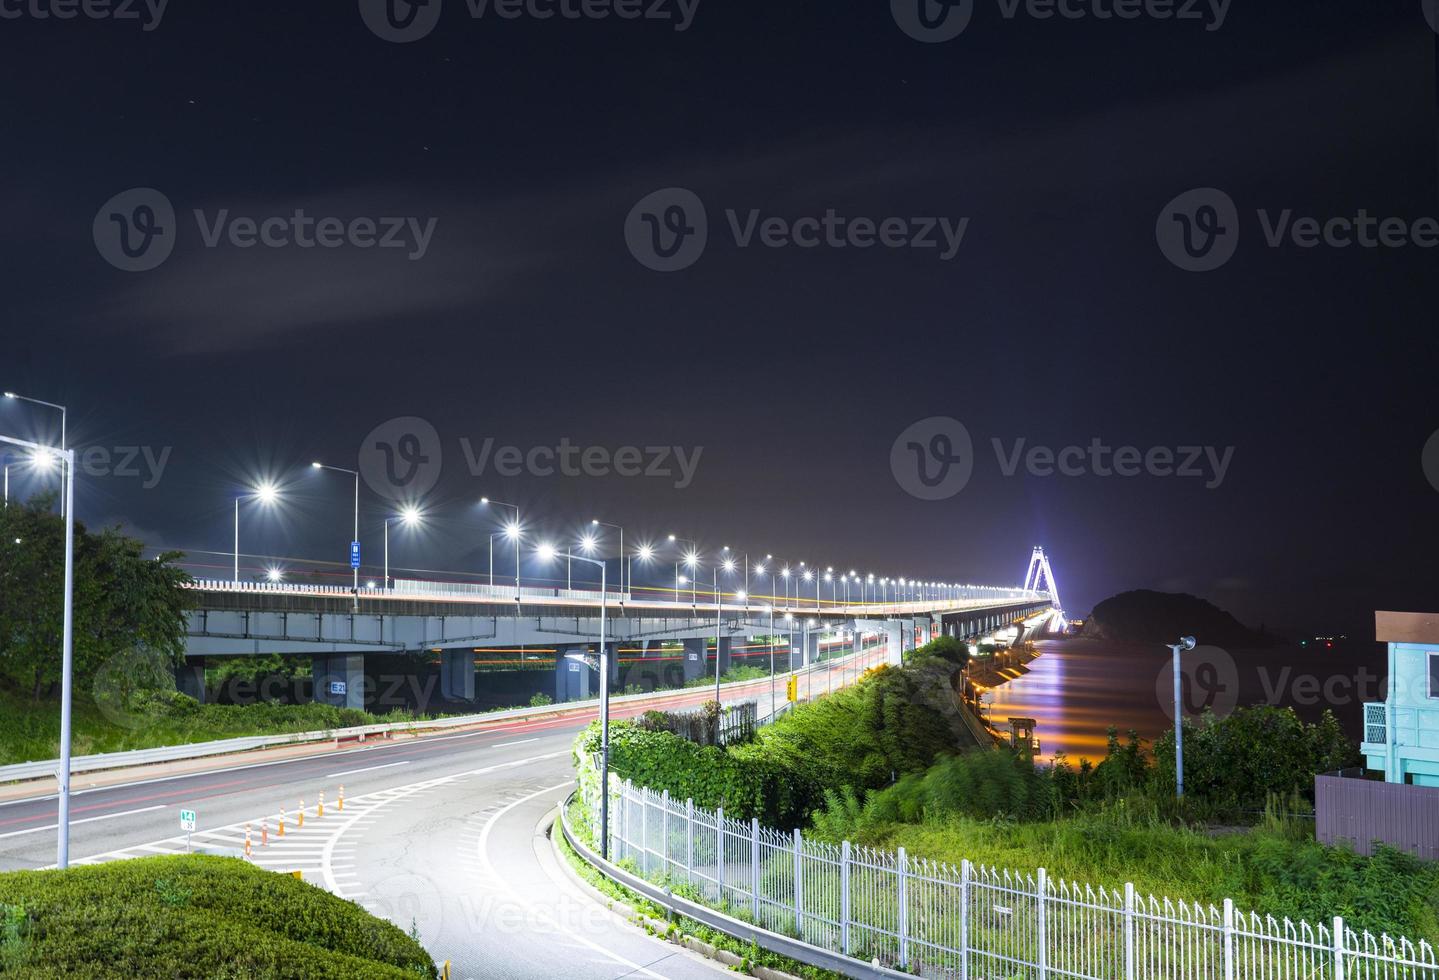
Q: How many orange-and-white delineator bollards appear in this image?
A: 6